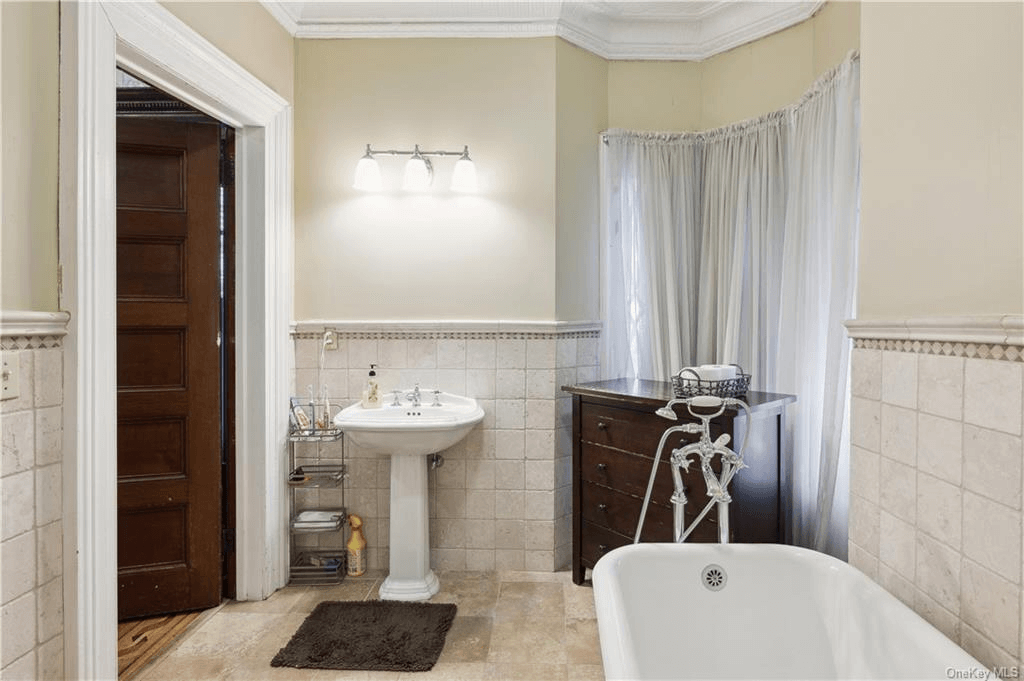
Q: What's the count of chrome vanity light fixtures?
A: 1